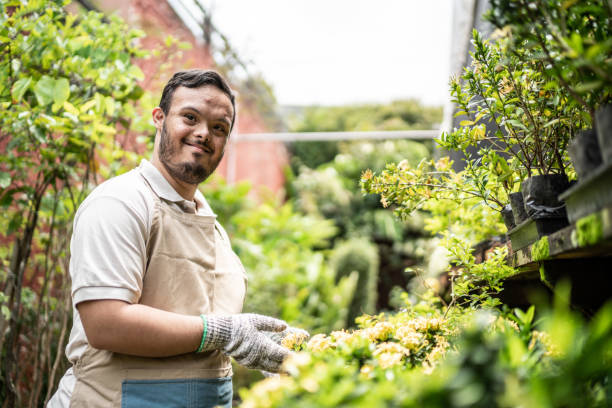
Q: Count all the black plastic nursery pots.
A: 5